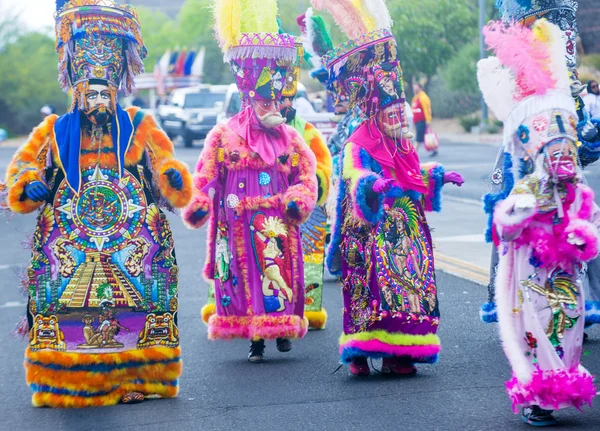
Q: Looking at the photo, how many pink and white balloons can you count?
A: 0